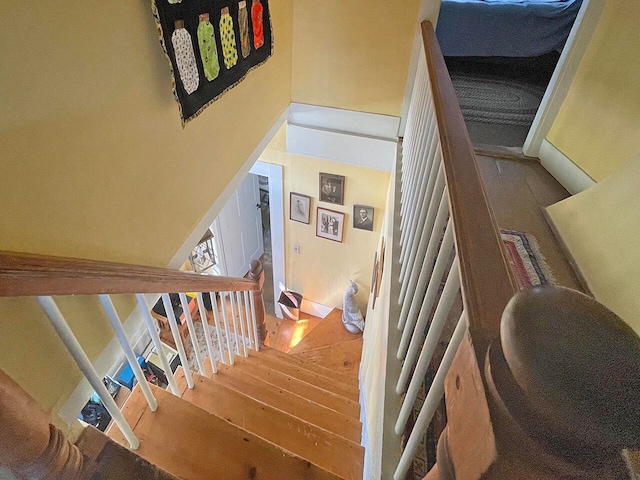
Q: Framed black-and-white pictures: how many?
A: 4